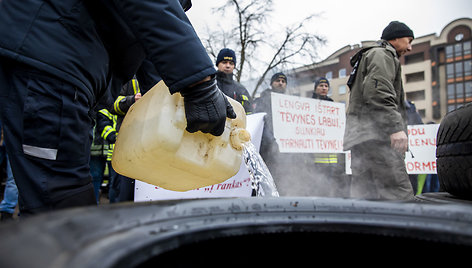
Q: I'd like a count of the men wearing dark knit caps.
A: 4